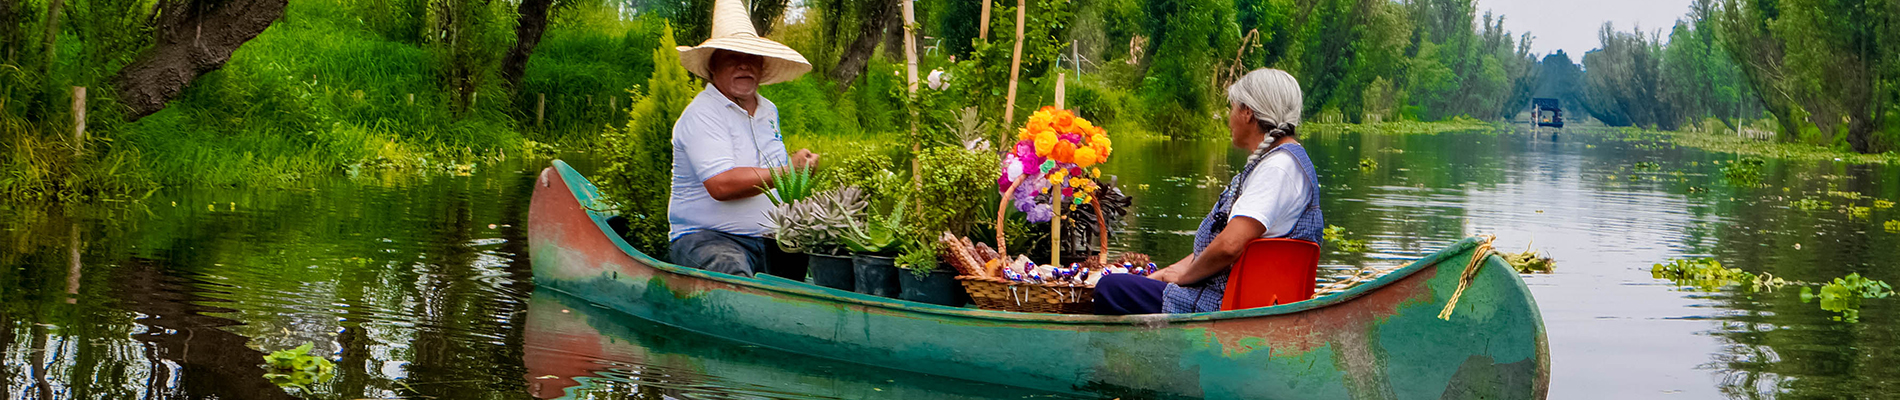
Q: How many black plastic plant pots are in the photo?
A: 3